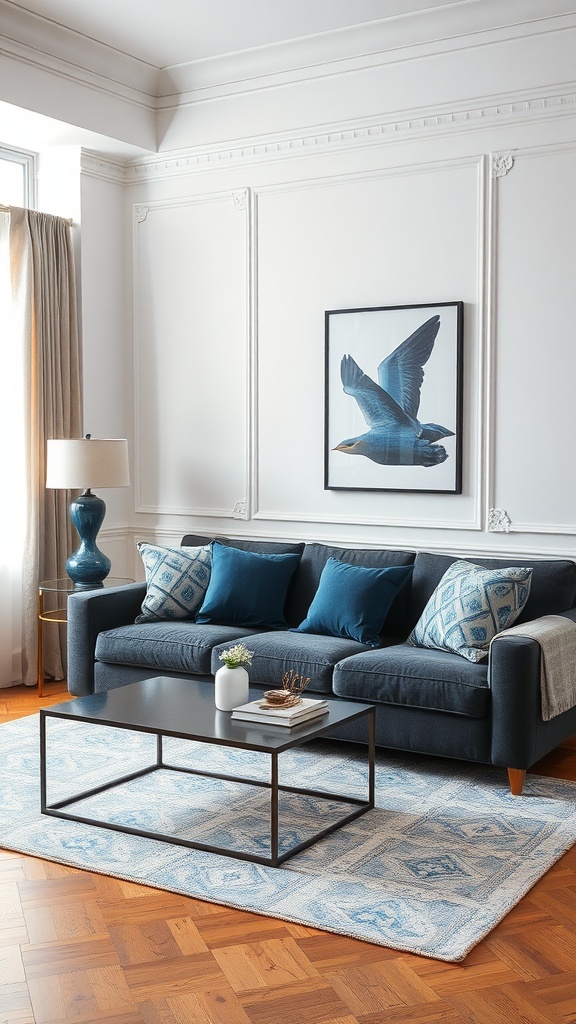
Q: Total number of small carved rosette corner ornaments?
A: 5